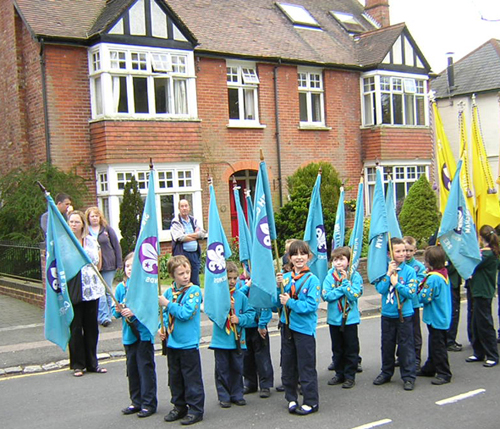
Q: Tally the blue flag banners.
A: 12